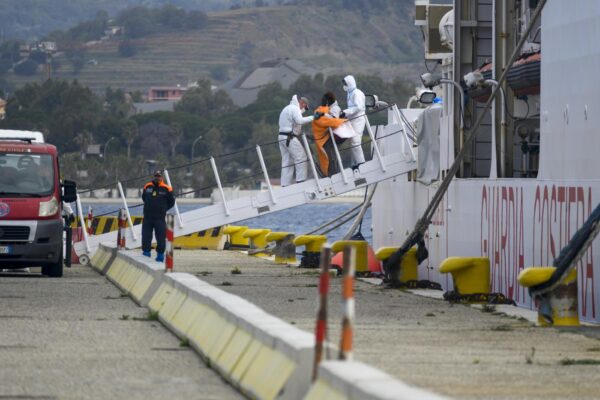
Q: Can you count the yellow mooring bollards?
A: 8